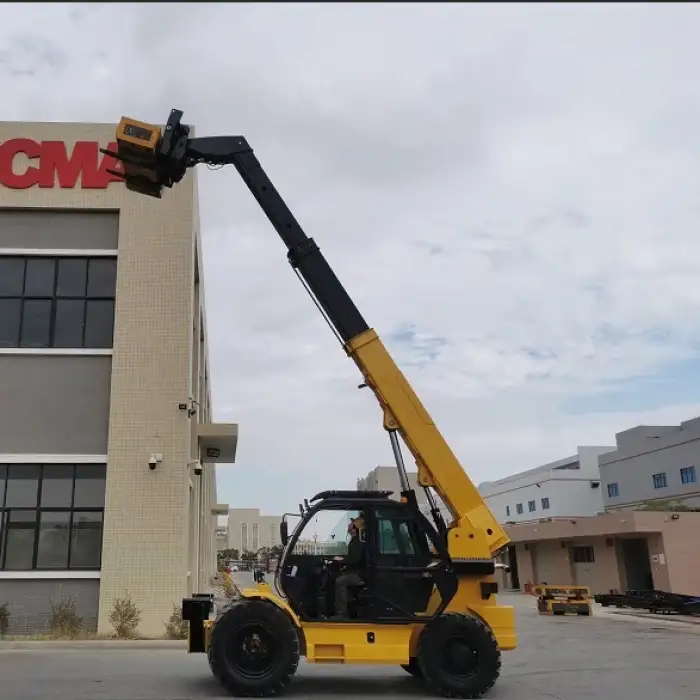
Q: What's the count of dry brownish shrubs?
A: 4